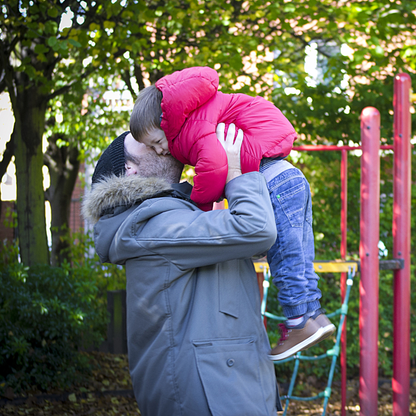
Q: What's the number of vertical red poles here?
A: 3